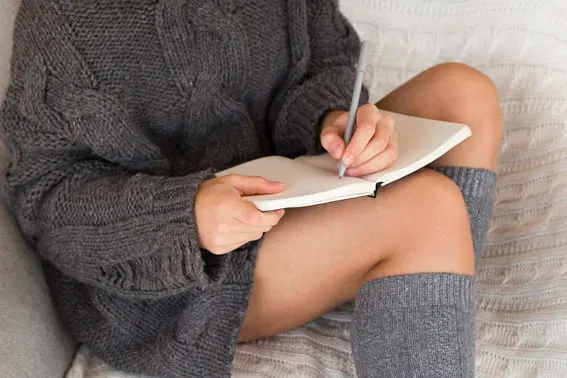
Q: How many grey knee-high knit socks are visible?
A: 2